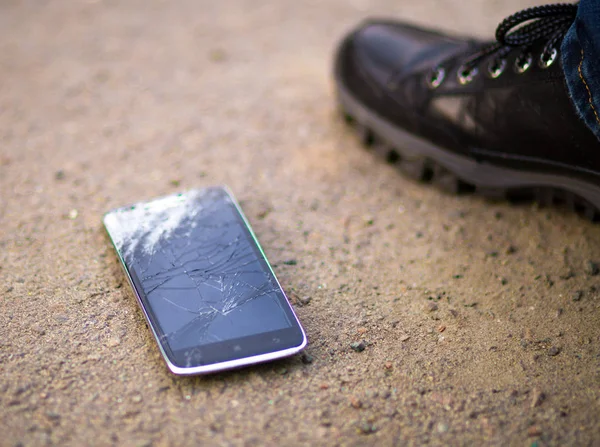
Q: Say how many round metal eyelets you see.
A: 5